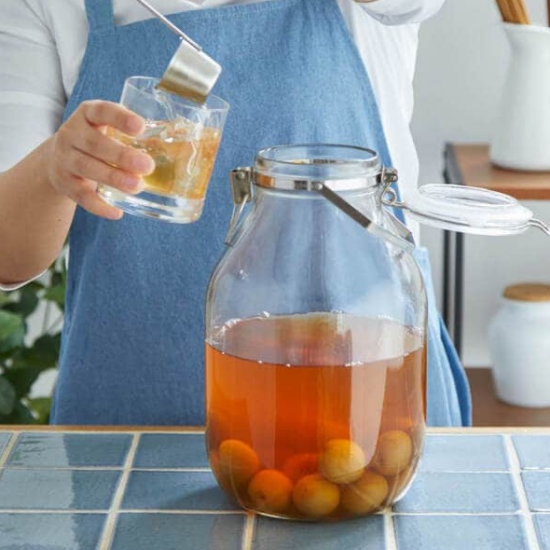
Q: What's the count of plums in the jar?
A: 7